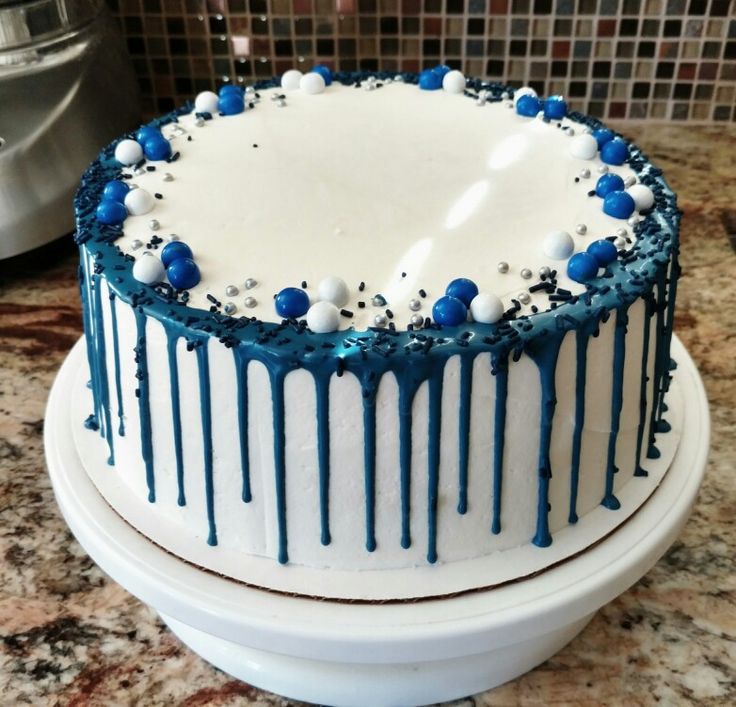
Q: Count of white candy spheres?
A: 14